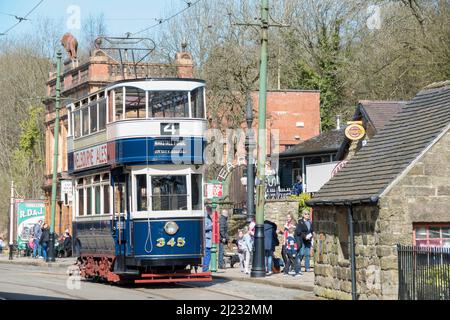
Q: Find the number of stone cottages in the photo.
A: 1